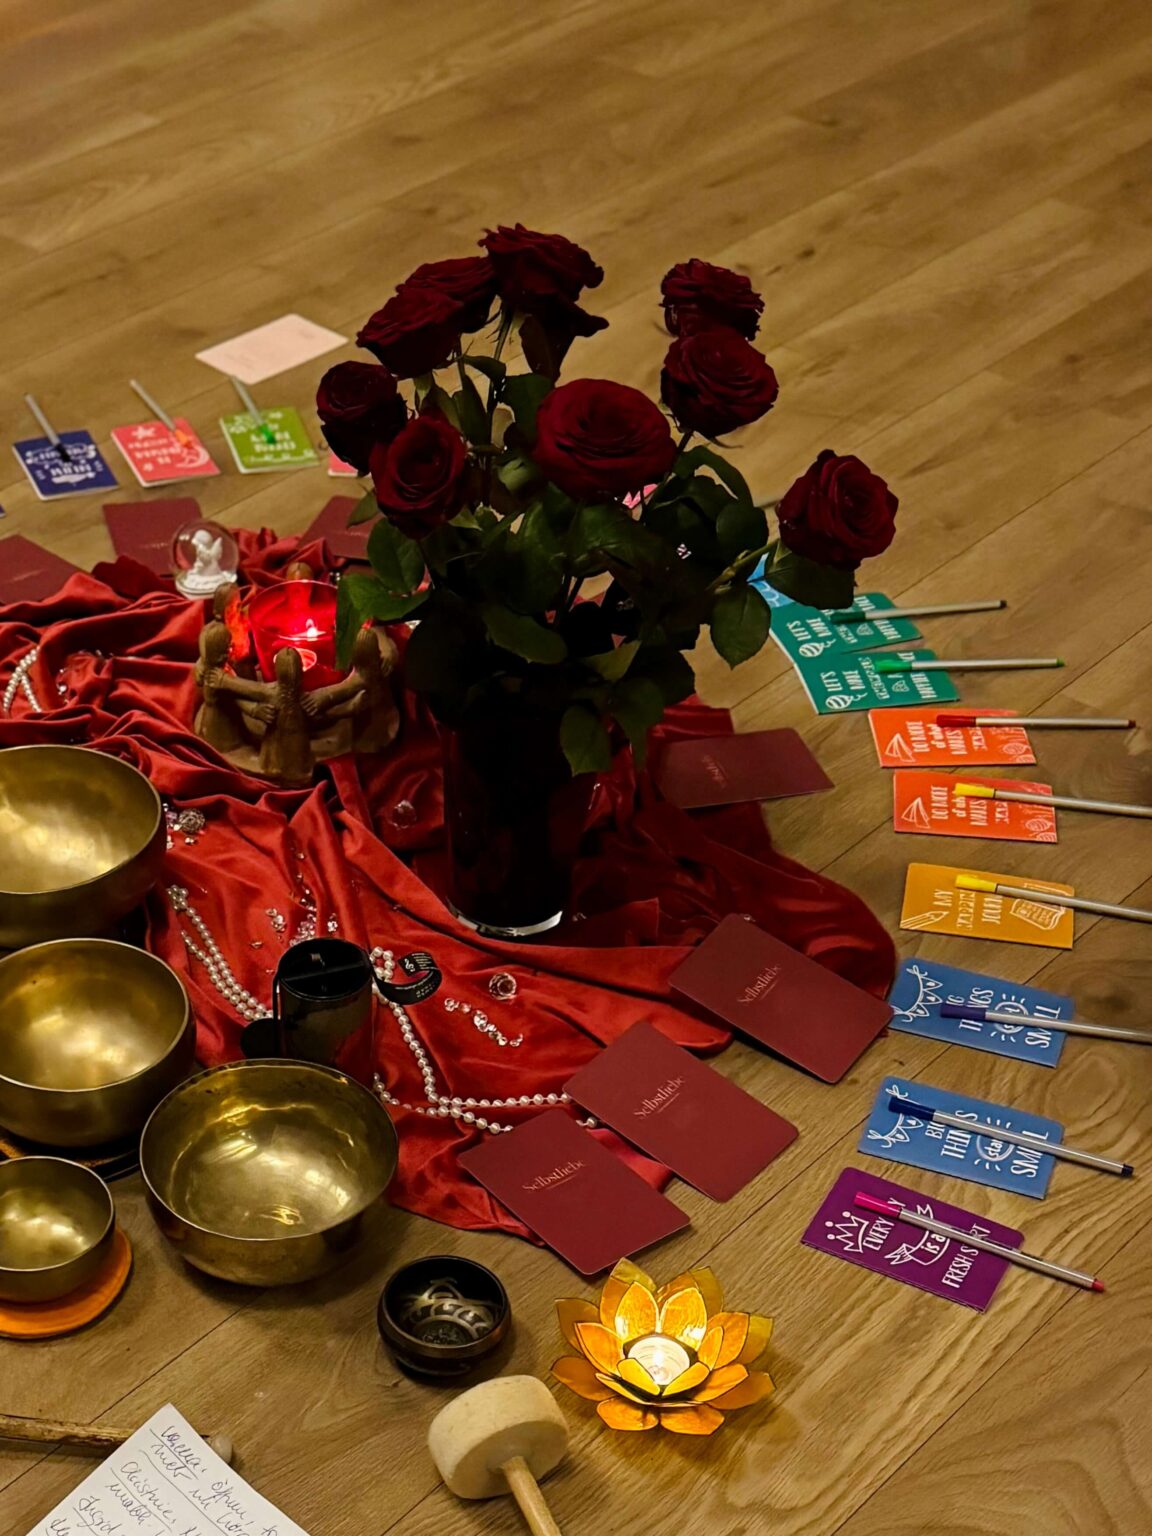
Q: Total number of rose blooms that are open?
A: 9